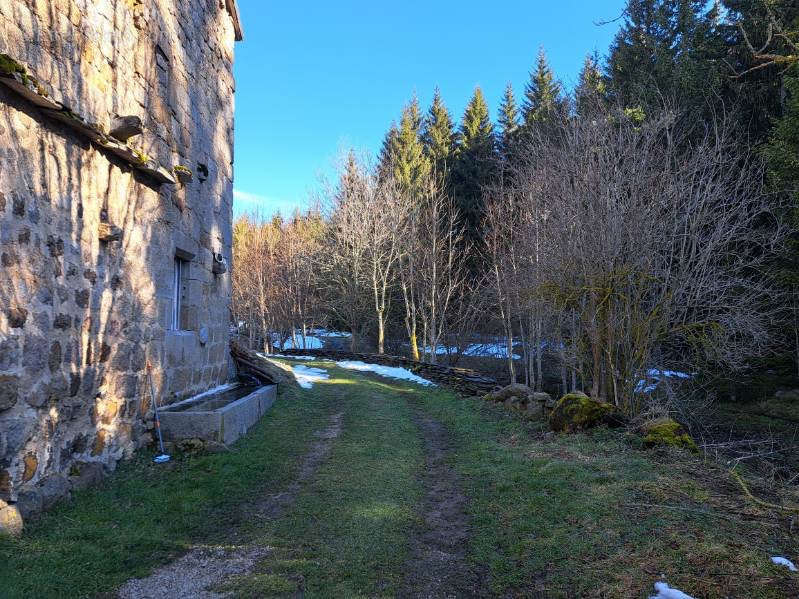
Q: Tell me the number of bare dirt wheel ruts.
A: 2